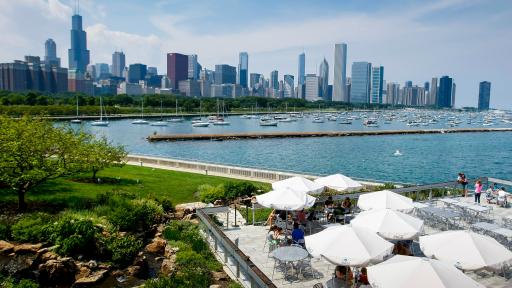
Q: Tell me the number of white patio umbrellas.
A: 8